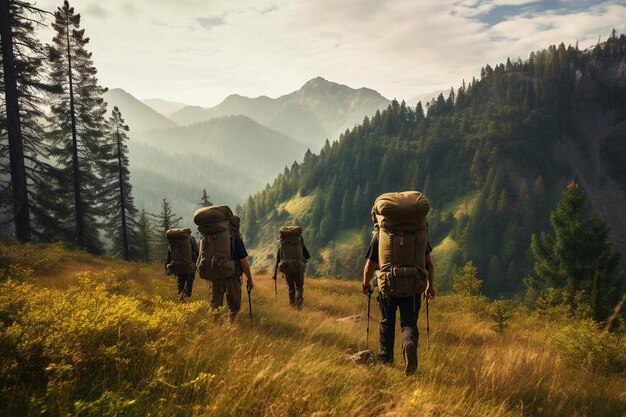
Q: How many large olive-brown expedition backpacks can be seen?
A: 4